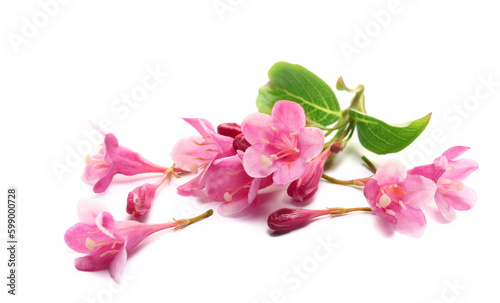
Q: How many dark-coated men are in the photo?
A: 0